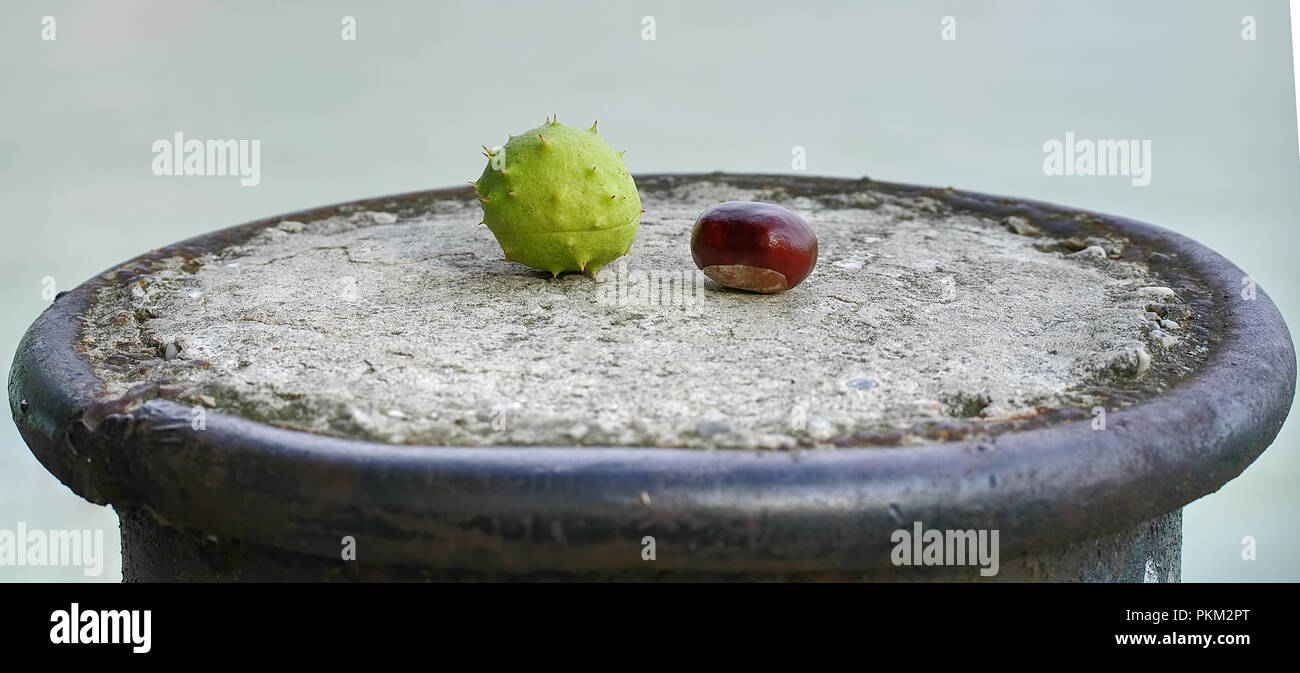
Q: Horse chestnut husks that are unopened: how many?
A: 1